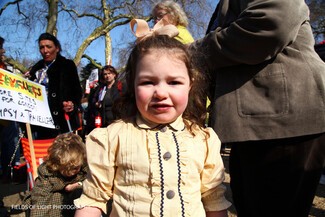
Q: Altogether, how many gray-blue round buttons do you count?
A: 3